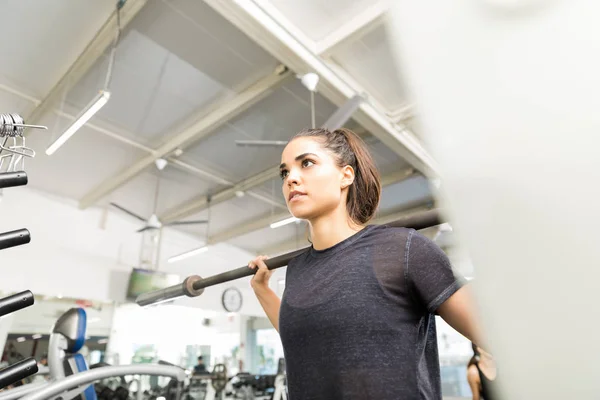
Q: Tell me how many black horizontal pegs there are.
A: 4